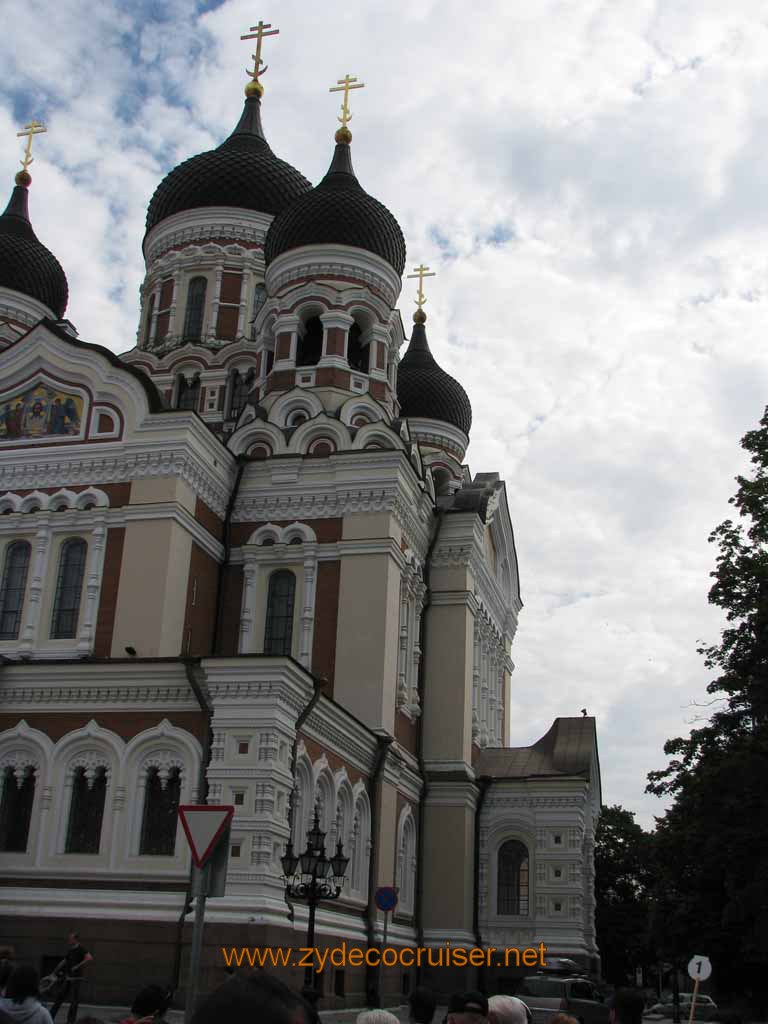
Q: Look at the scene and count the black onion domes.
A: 4